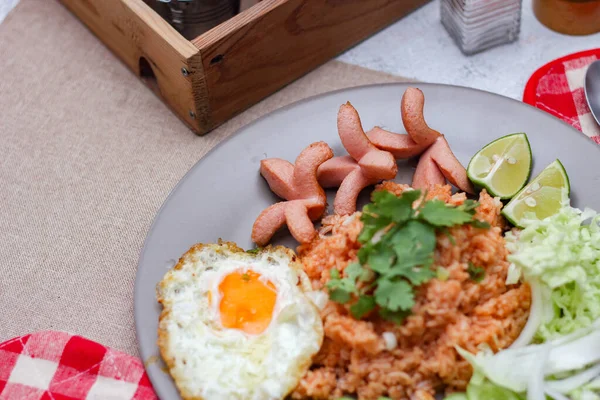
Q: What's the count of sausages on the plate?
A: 3